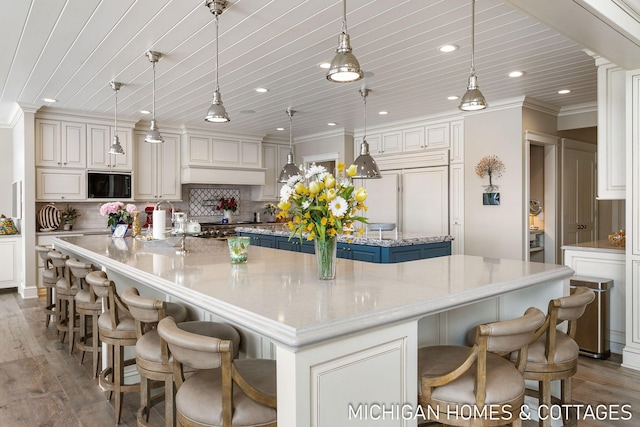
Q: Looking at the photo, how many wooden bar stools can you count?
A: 8